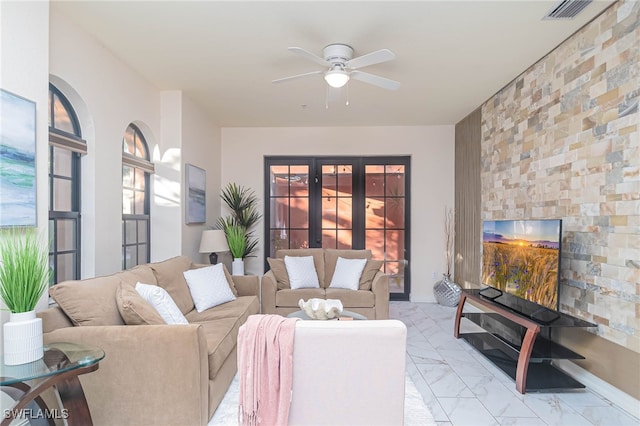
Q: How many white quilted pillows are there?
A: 4